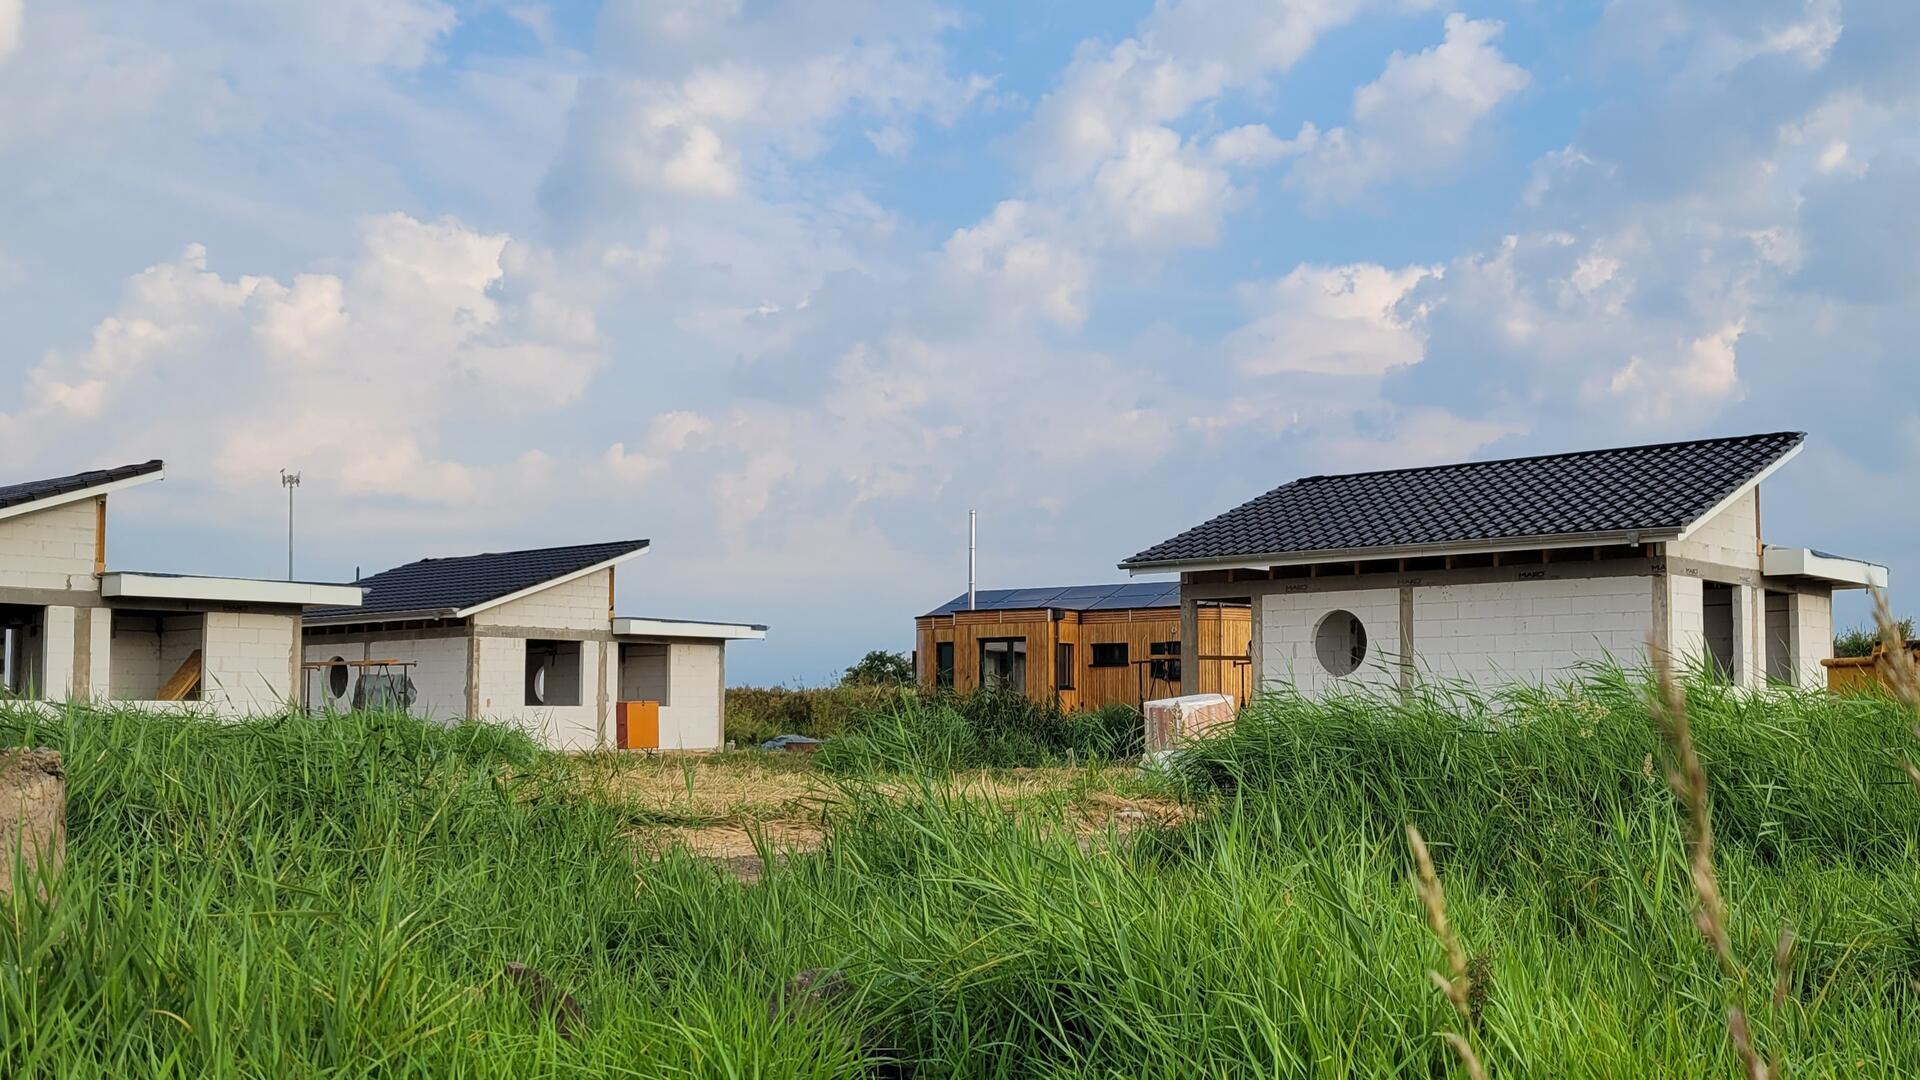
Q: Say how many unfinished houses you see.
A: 3